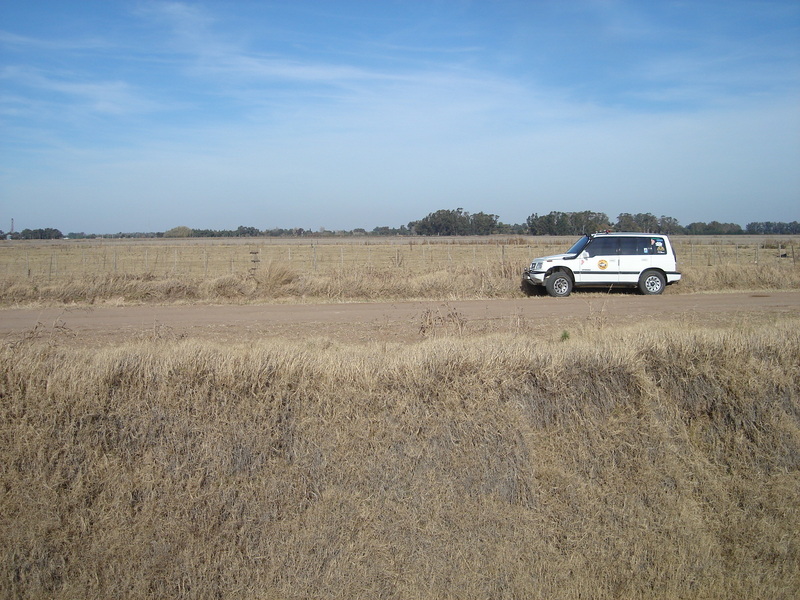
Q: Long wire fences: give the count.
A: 1